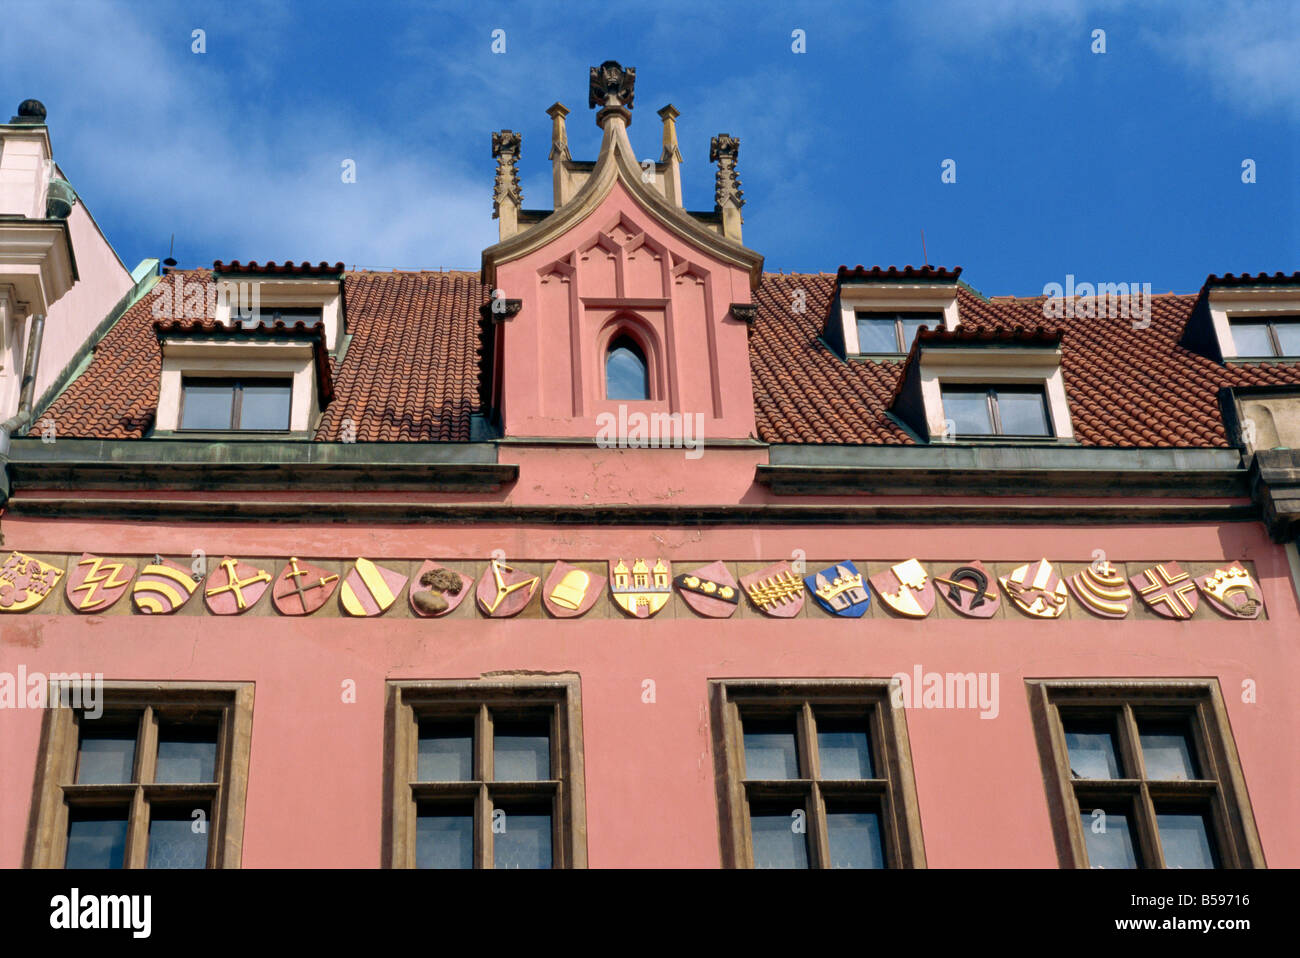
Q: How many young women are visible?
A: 0